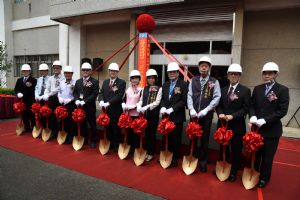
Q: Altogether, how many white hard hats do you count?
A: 12